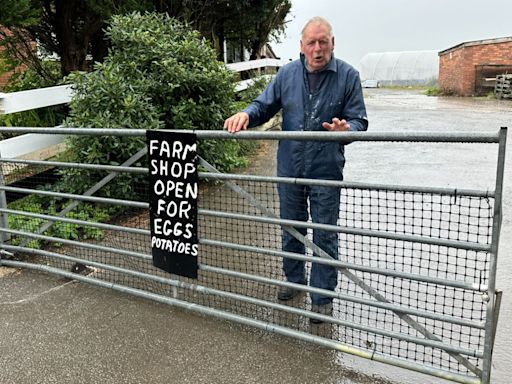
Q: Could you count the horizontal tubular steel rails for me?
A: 7